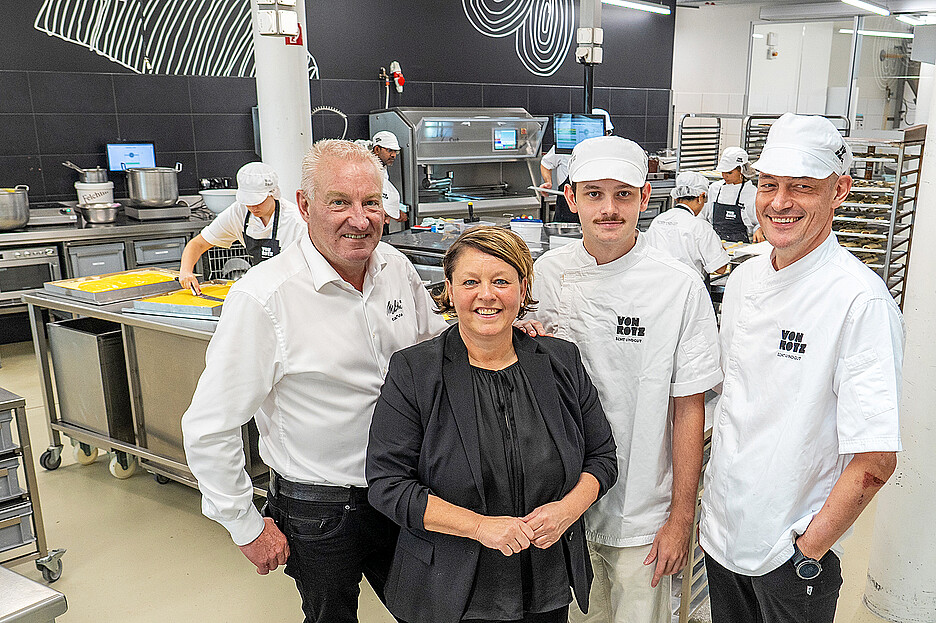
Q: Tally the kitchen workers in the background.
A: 5